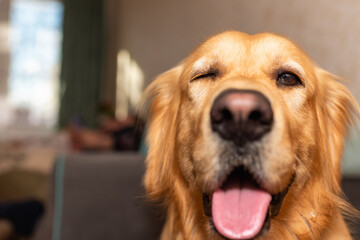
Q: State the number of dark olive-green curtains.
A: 1